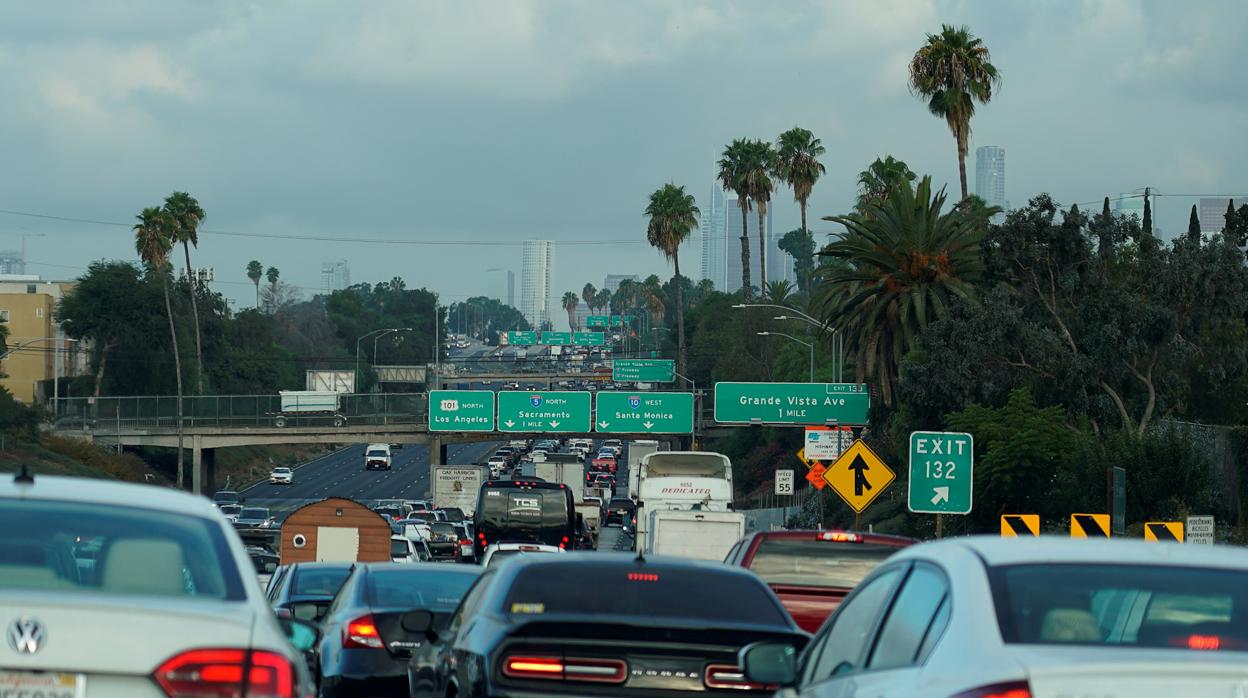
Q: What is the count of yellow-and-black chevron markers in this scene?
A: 3